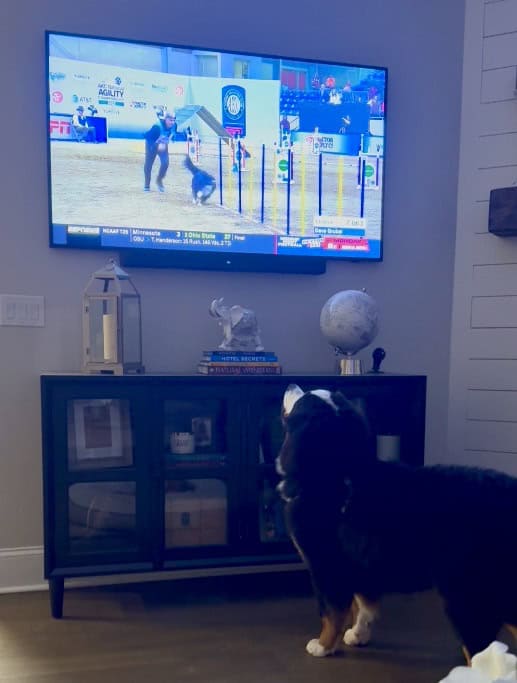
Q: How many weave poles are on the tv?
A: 11